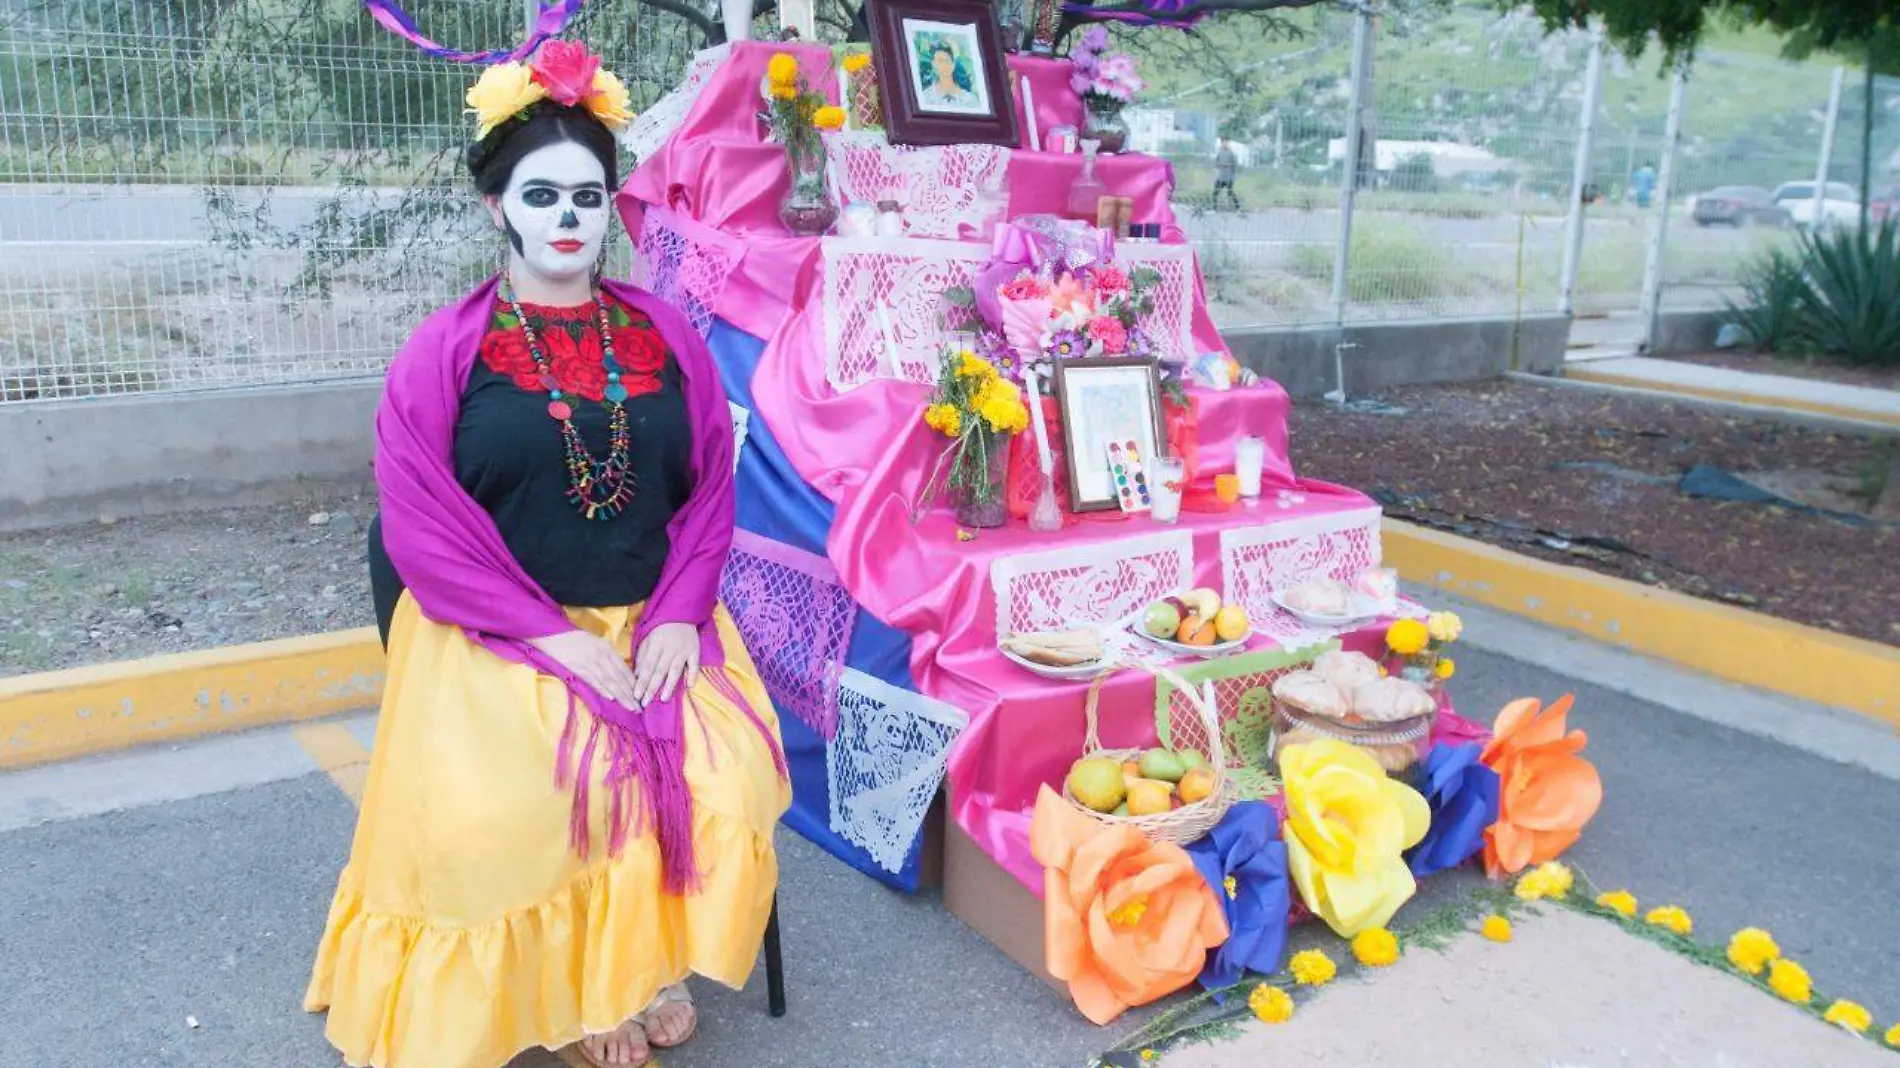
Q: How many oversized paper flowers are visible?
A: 5